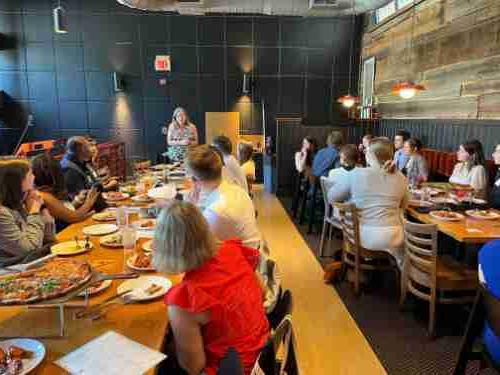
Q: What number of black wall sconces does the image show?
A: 2